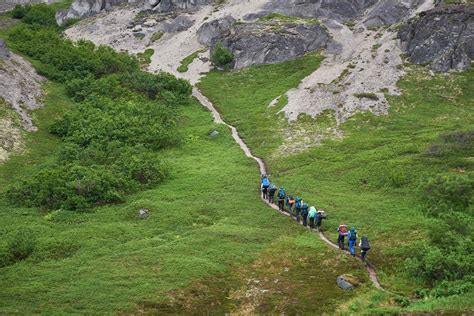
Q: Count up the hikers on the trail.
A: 11